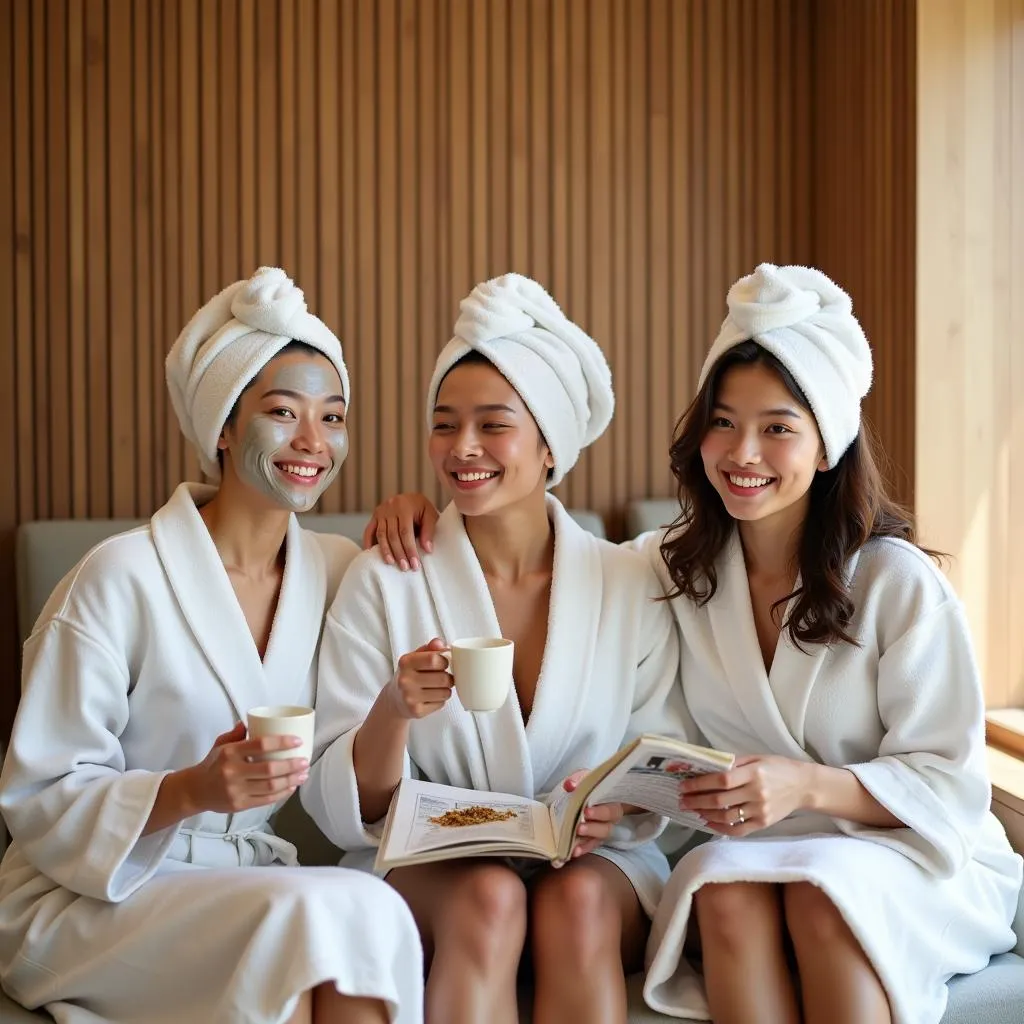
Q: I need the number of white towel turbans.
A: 3